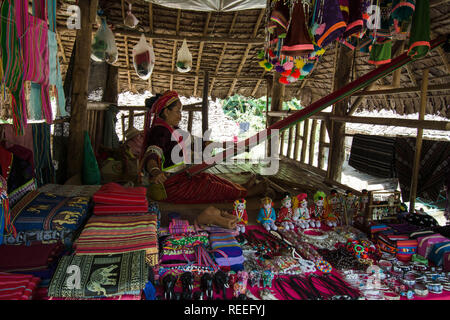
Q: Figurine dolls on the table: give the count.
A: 8